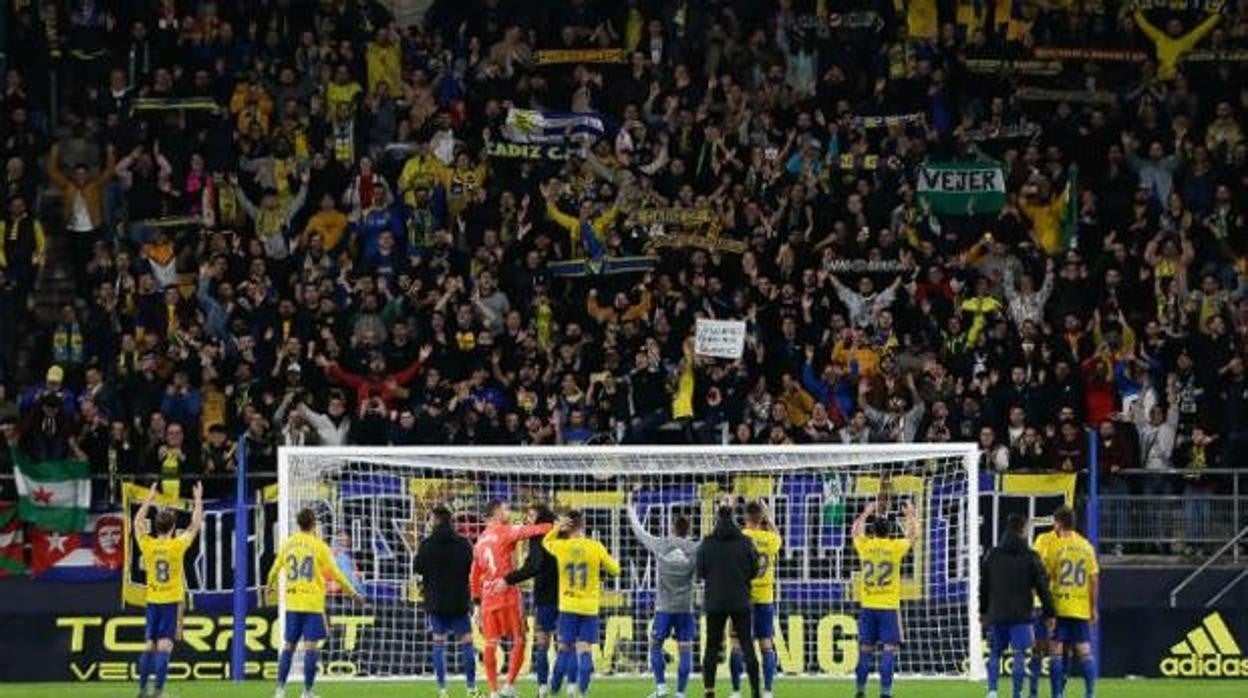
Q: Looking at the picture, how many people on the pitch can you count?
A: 13